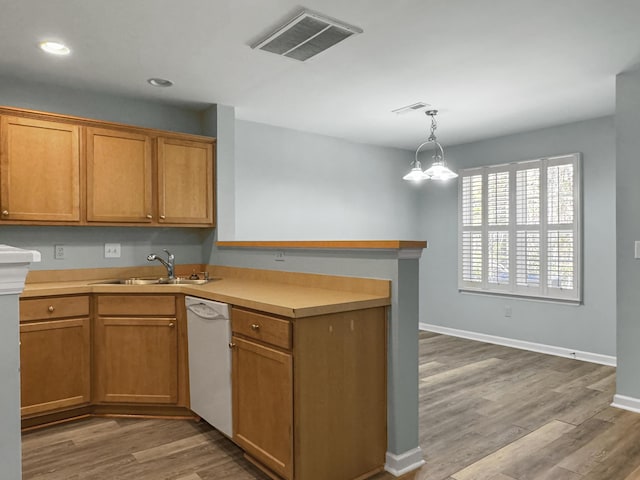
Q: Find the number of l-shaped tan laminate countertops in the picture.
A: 1